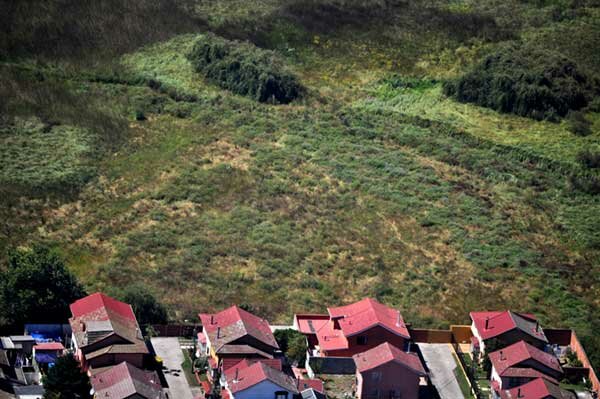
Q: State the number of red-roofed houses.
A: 9